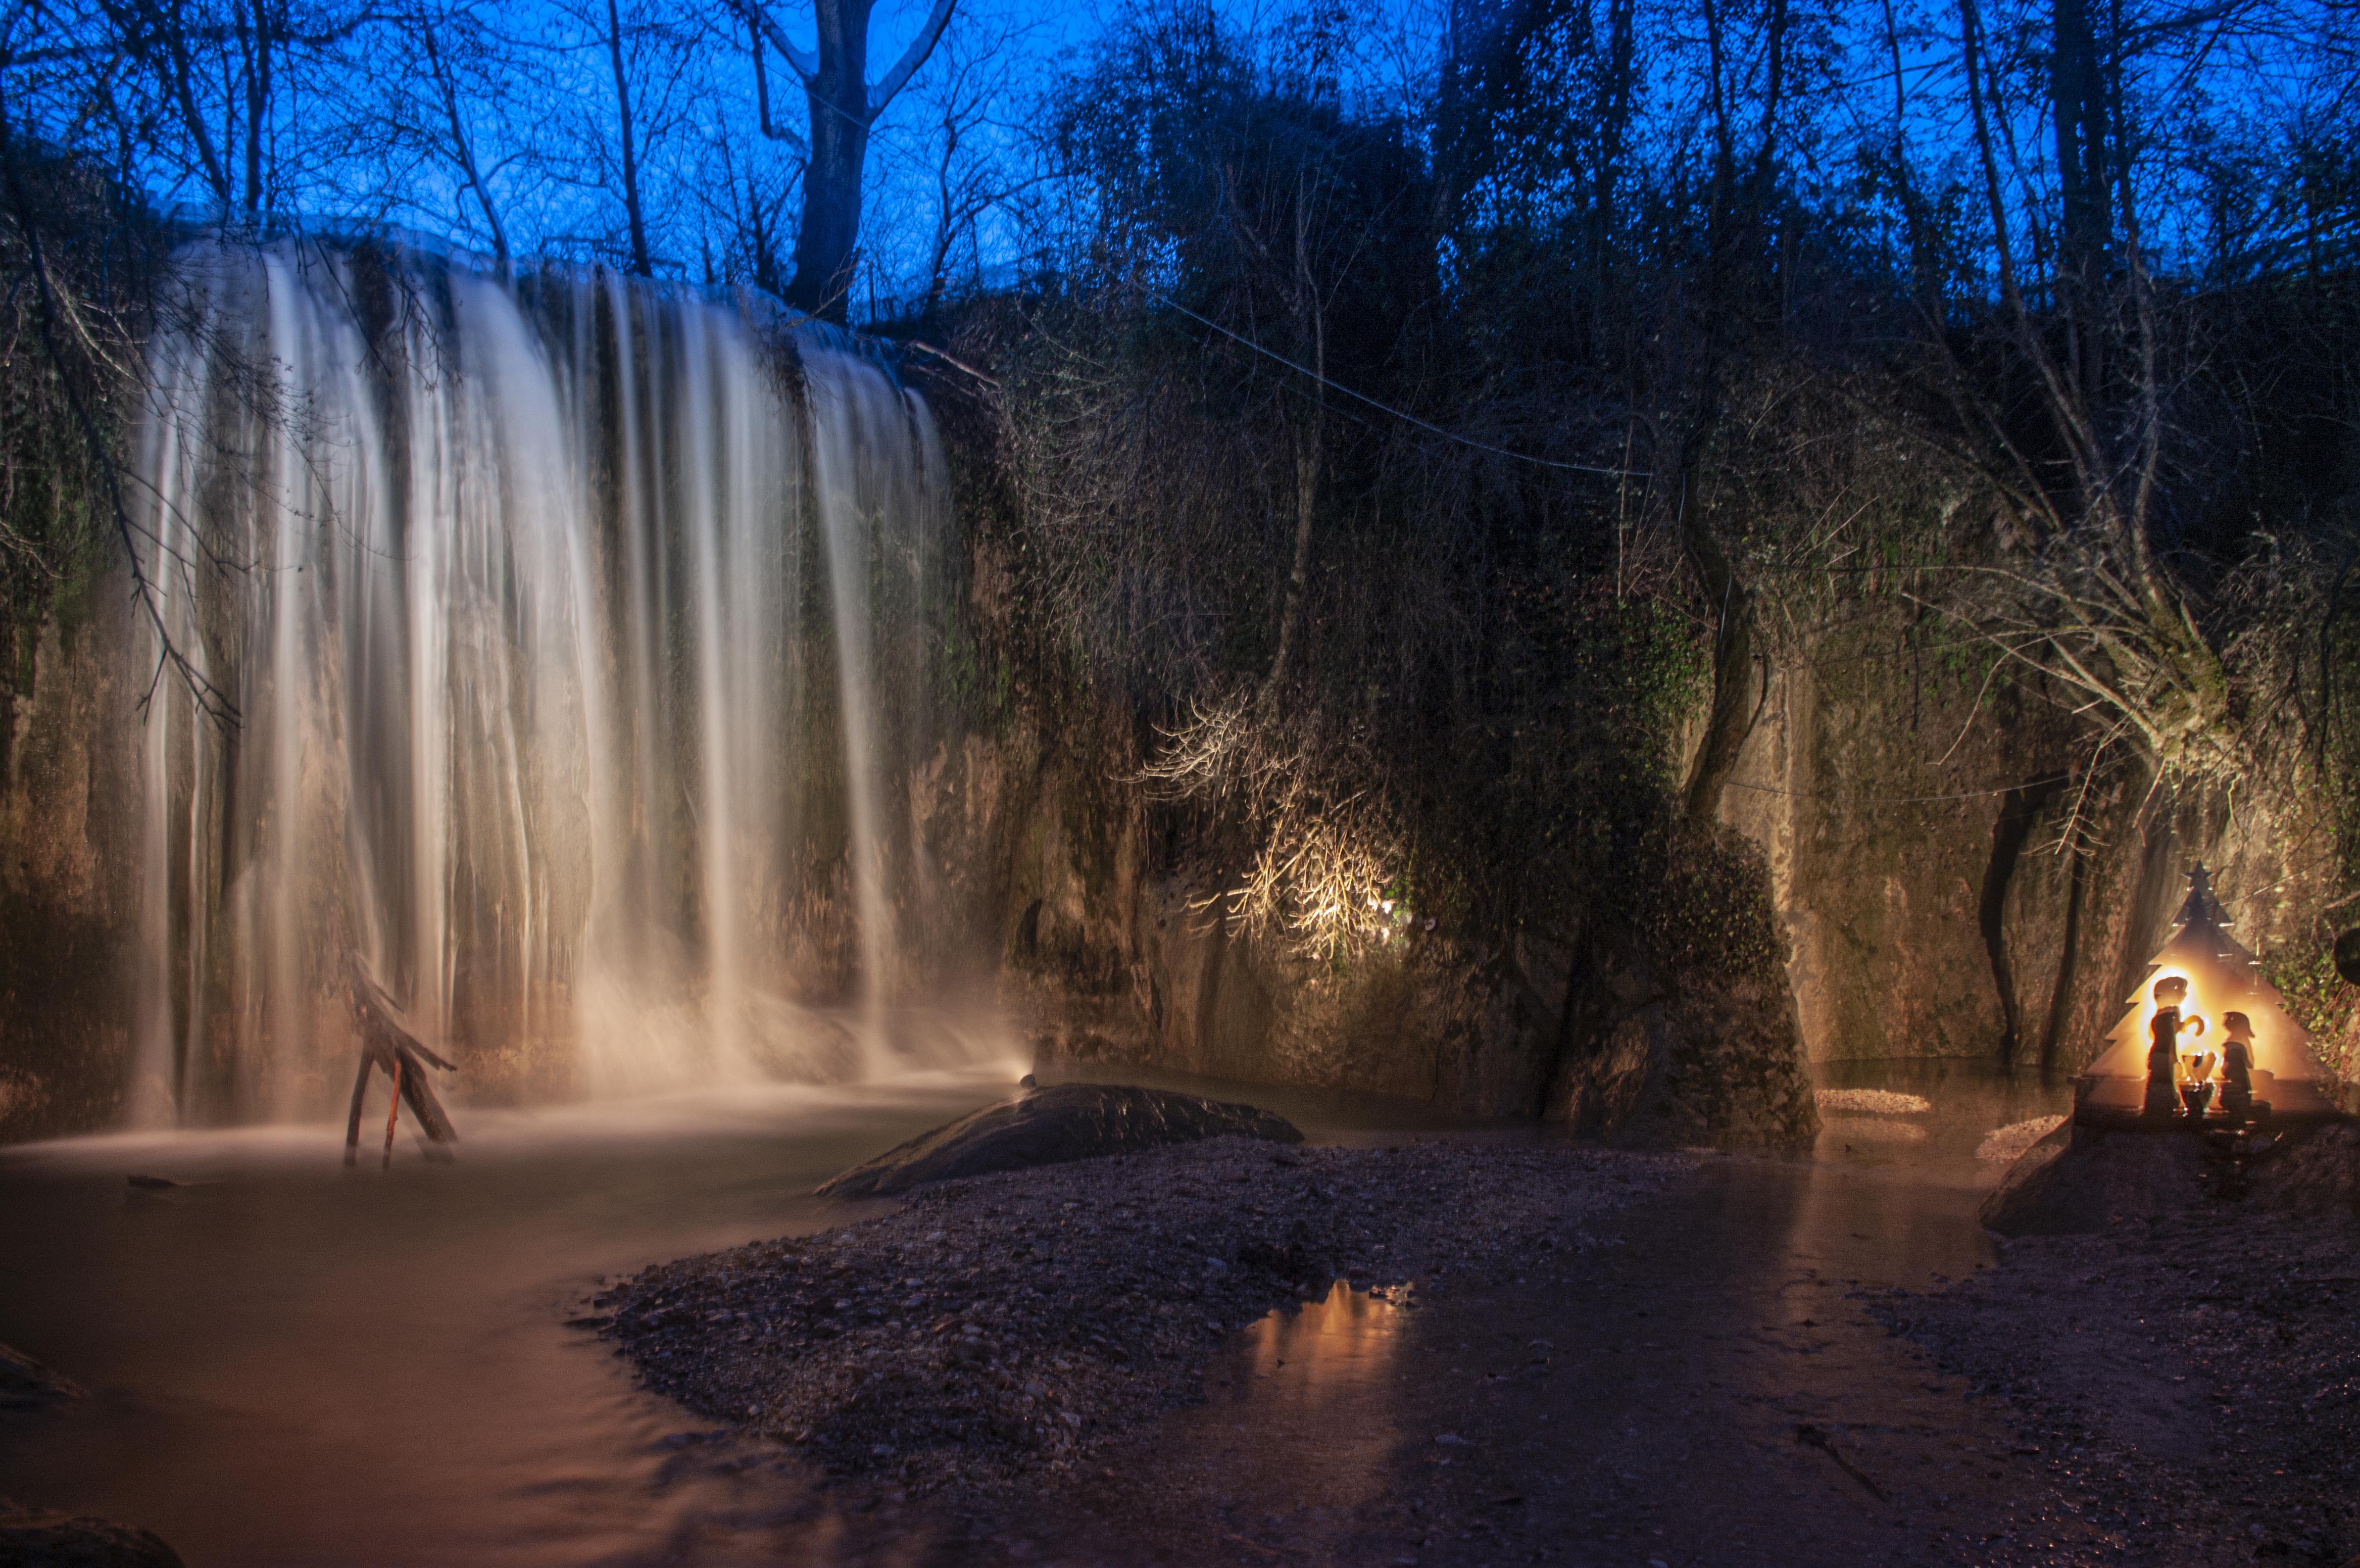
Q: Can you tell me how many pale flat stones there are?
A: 2